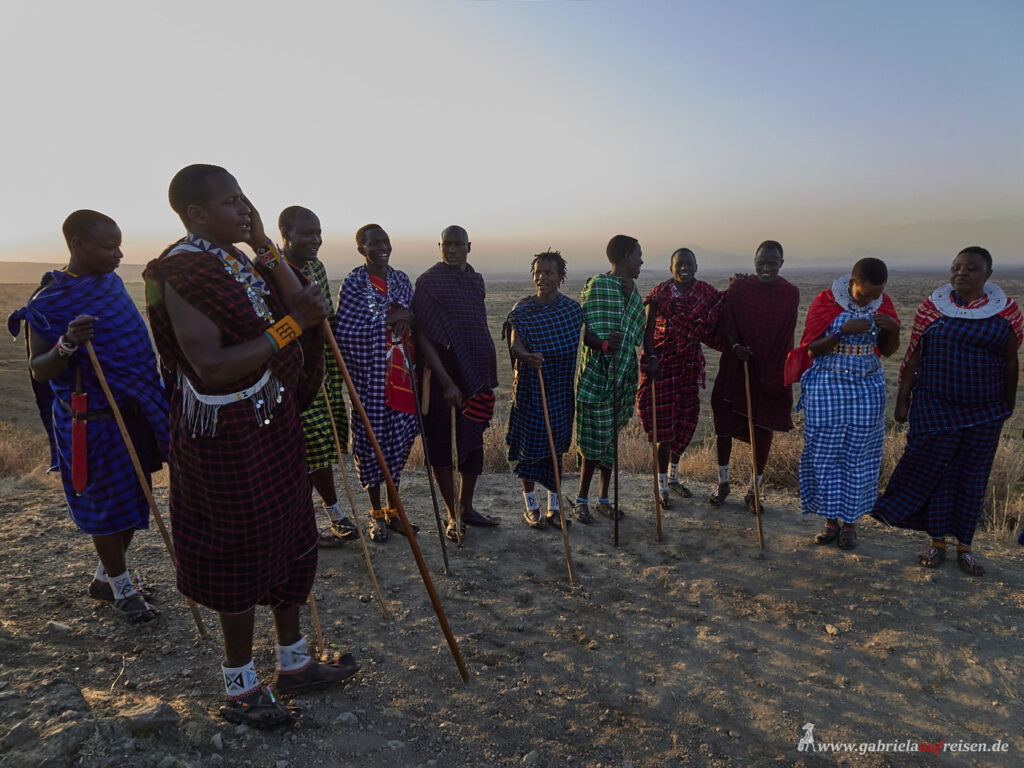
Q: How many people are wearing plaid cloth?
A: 11